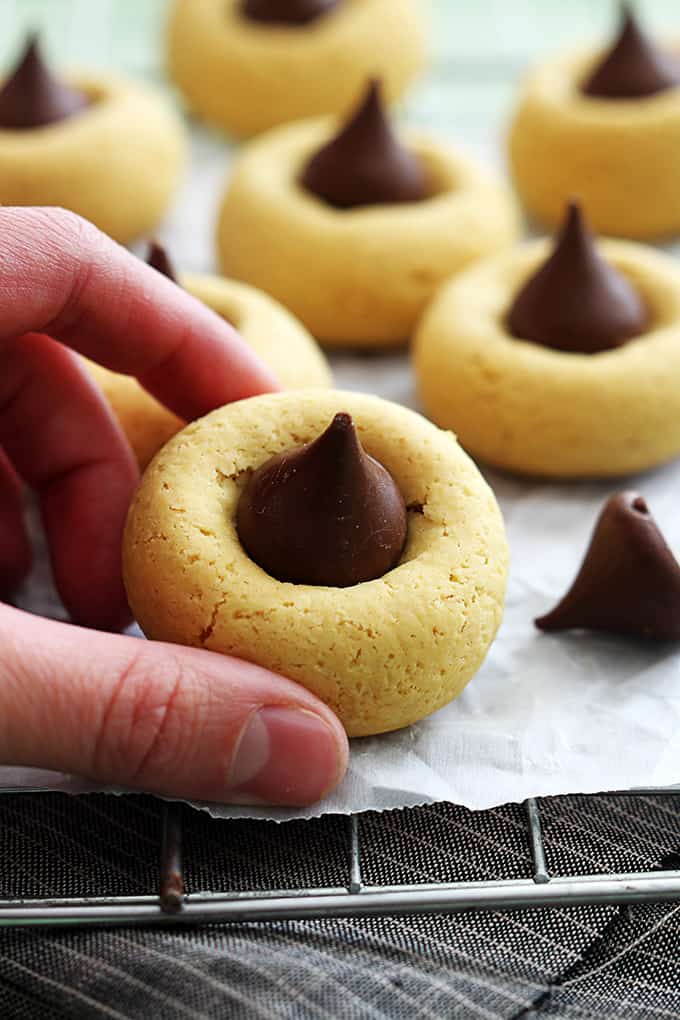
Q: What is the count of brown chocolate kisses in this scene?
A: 8